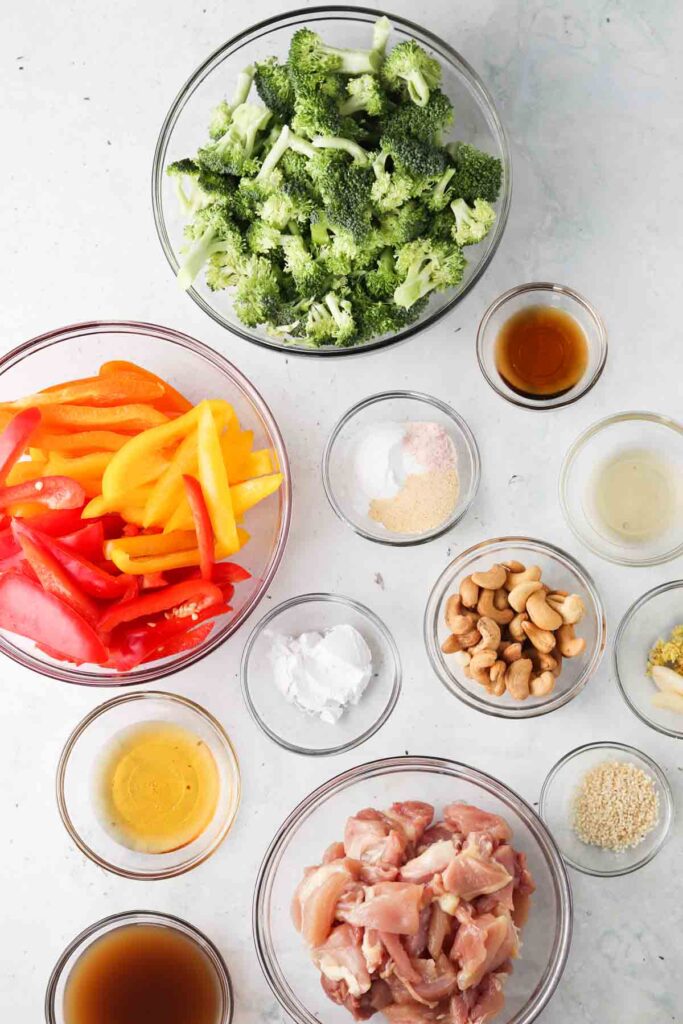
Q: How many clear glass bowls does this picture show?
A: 12